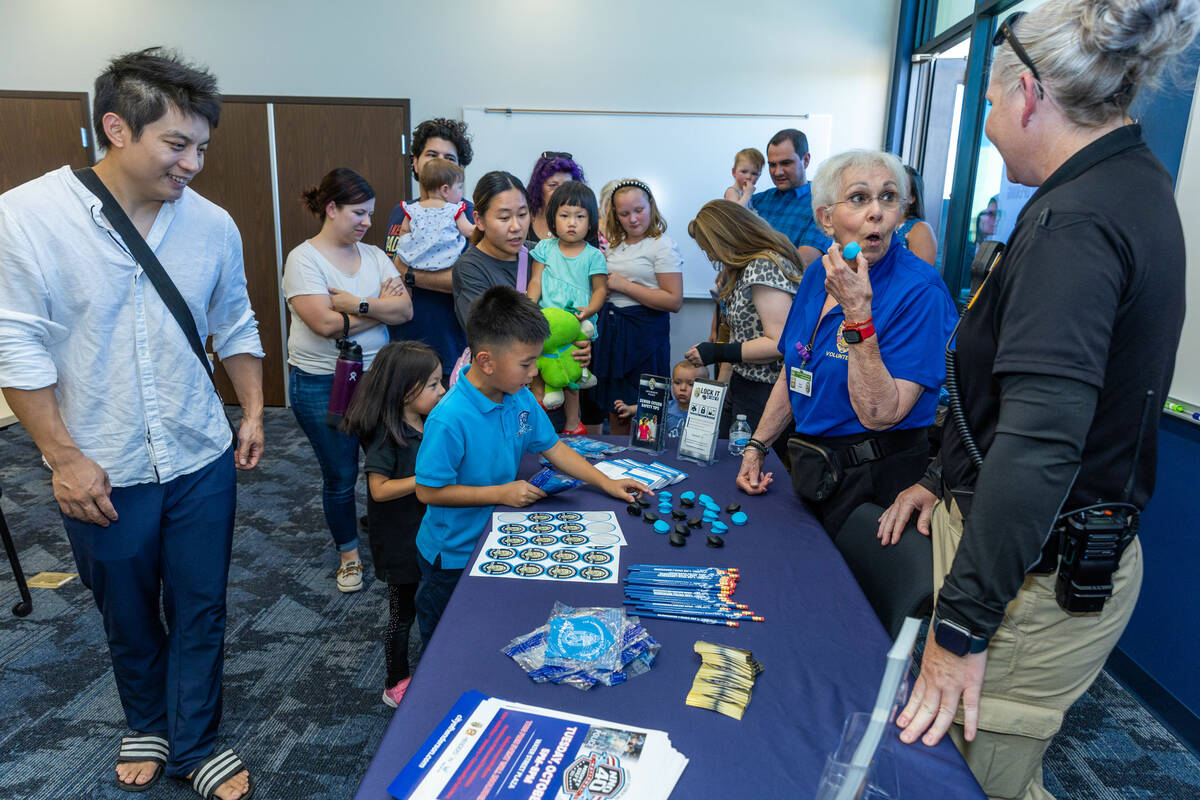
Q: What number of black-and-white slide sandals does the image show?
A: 2